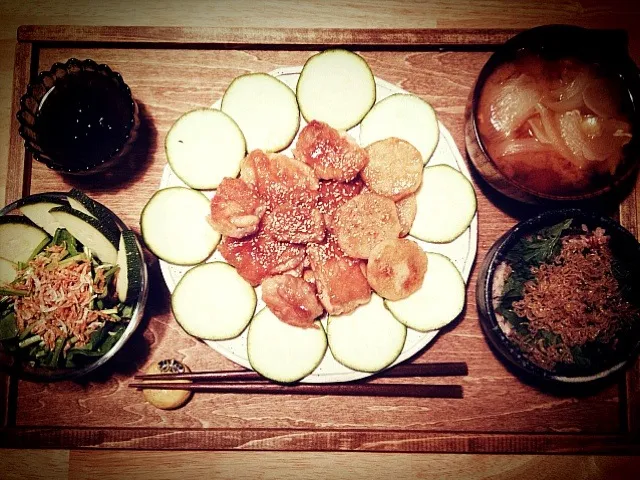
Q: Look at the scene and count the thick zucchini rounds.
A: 10